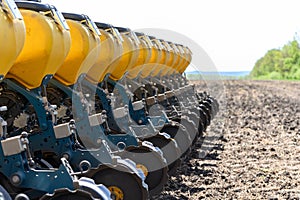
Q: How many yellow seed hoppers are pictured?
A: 12